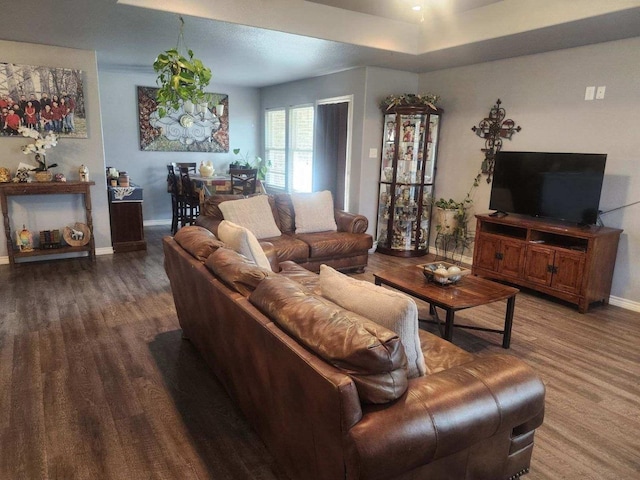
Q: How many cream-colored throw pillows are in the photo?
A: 4